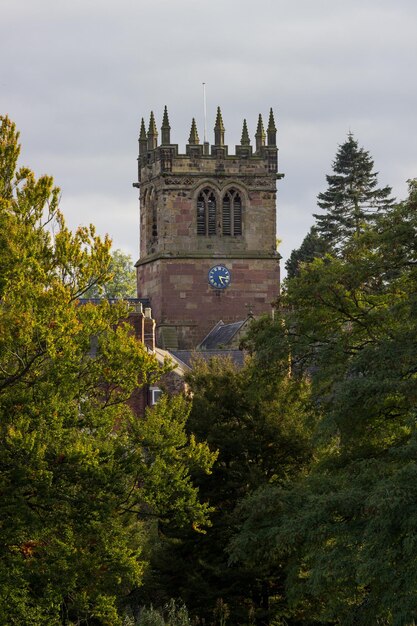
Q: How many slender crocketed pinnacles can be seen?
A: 8